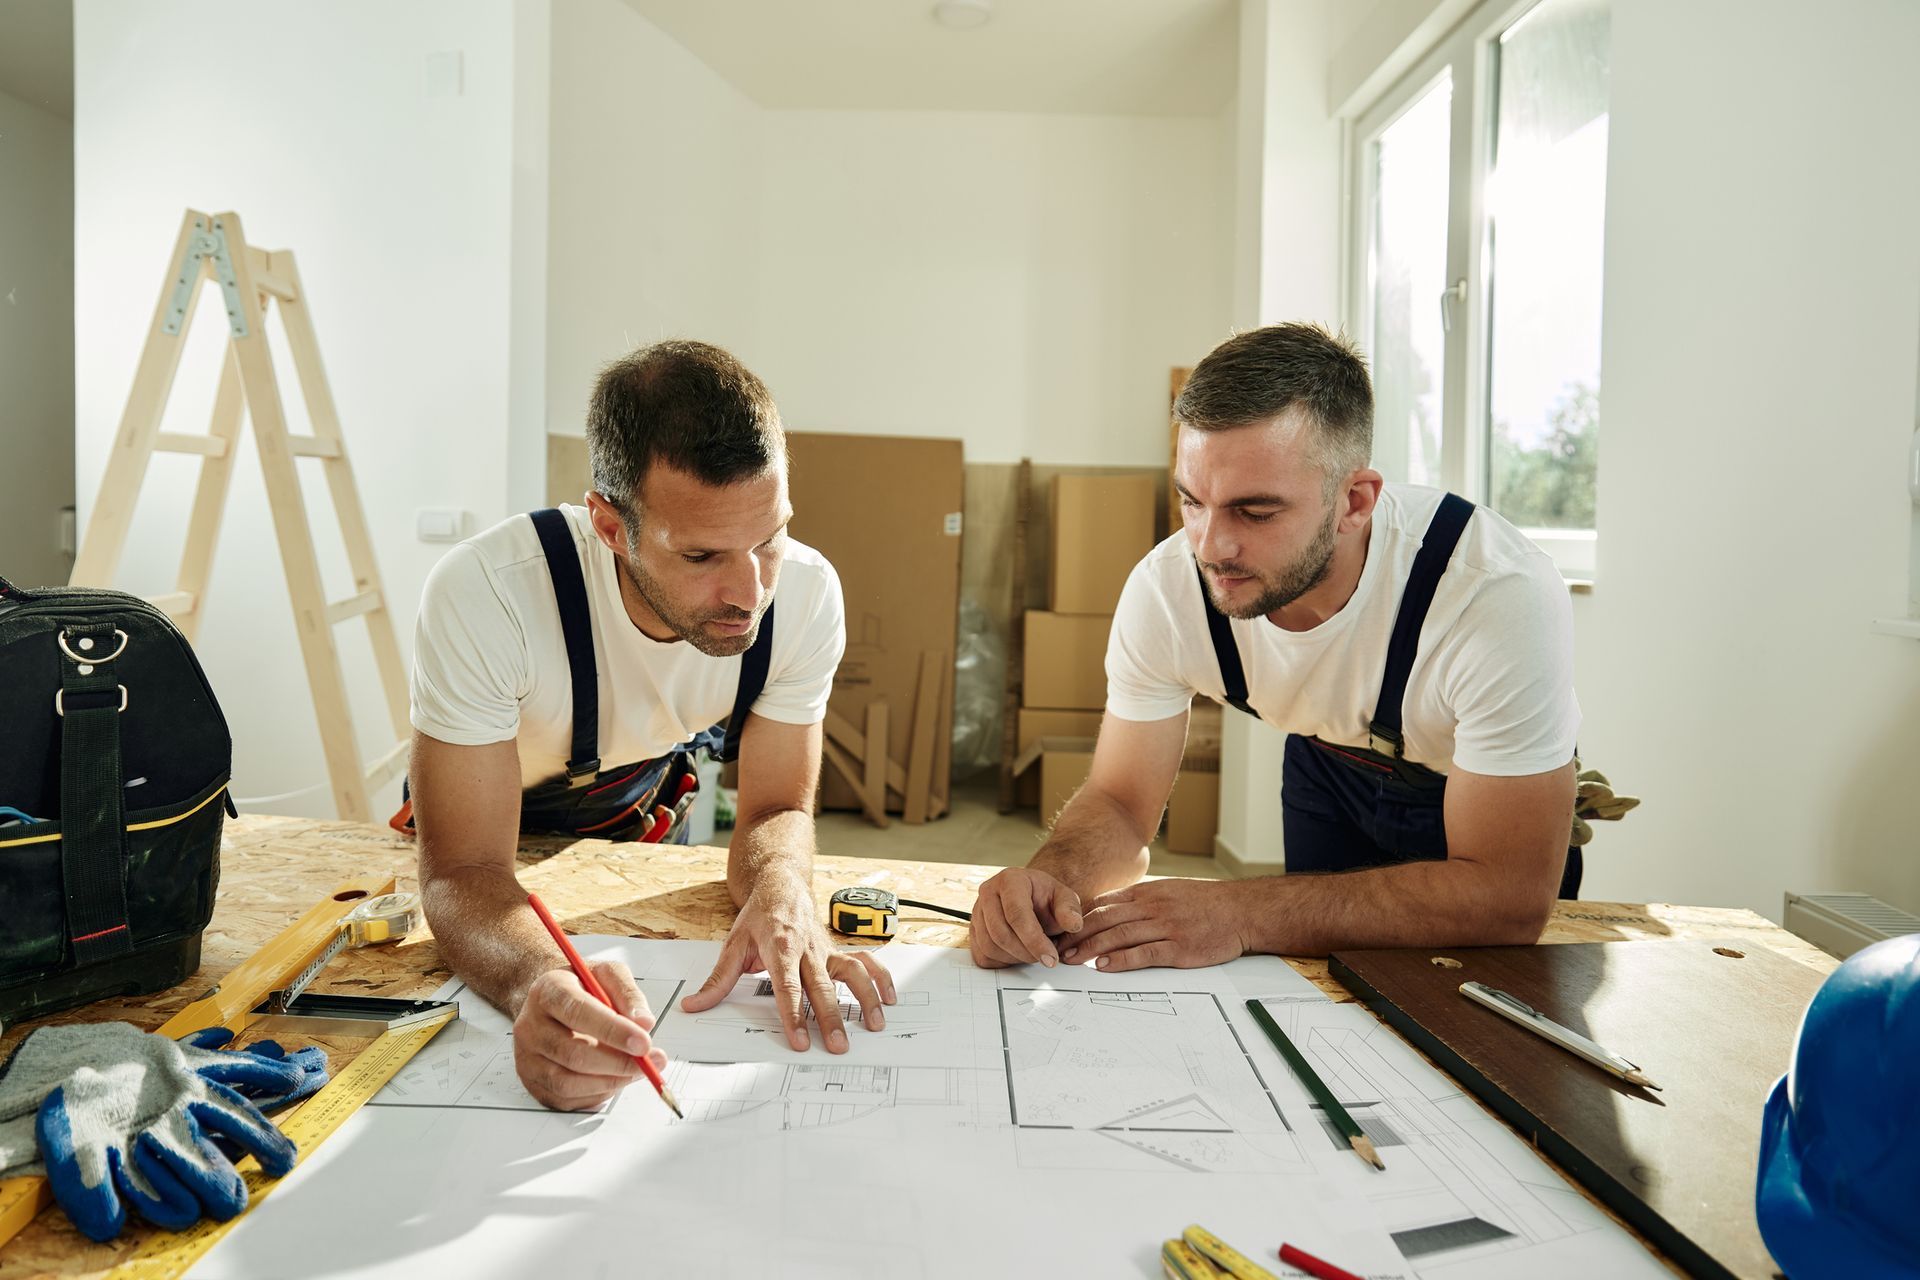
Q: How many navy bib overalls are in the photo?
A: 2